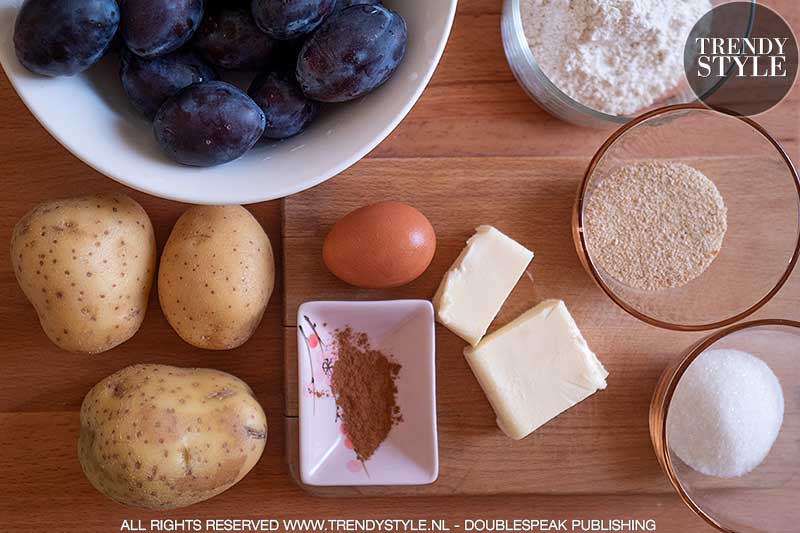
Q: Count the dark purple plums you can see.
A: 9